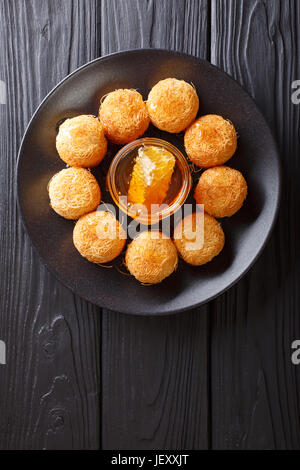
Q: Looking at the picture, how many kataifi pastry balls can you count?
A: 9